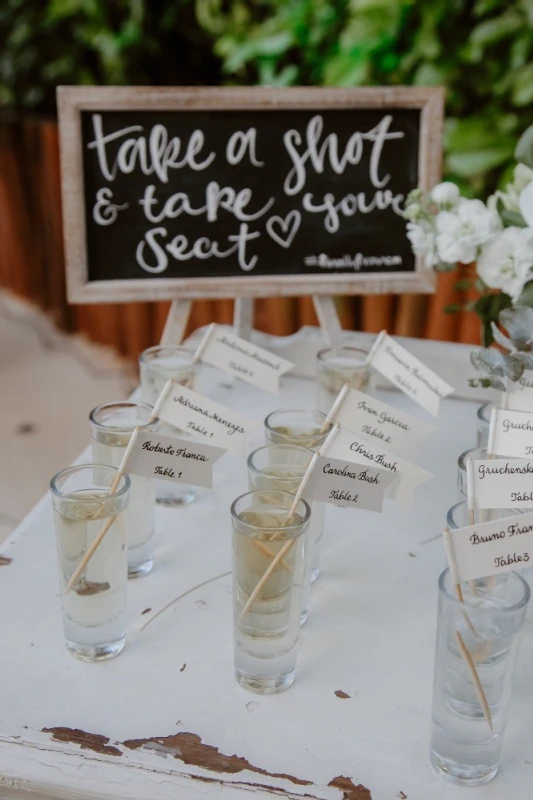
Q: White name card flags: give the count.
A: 11